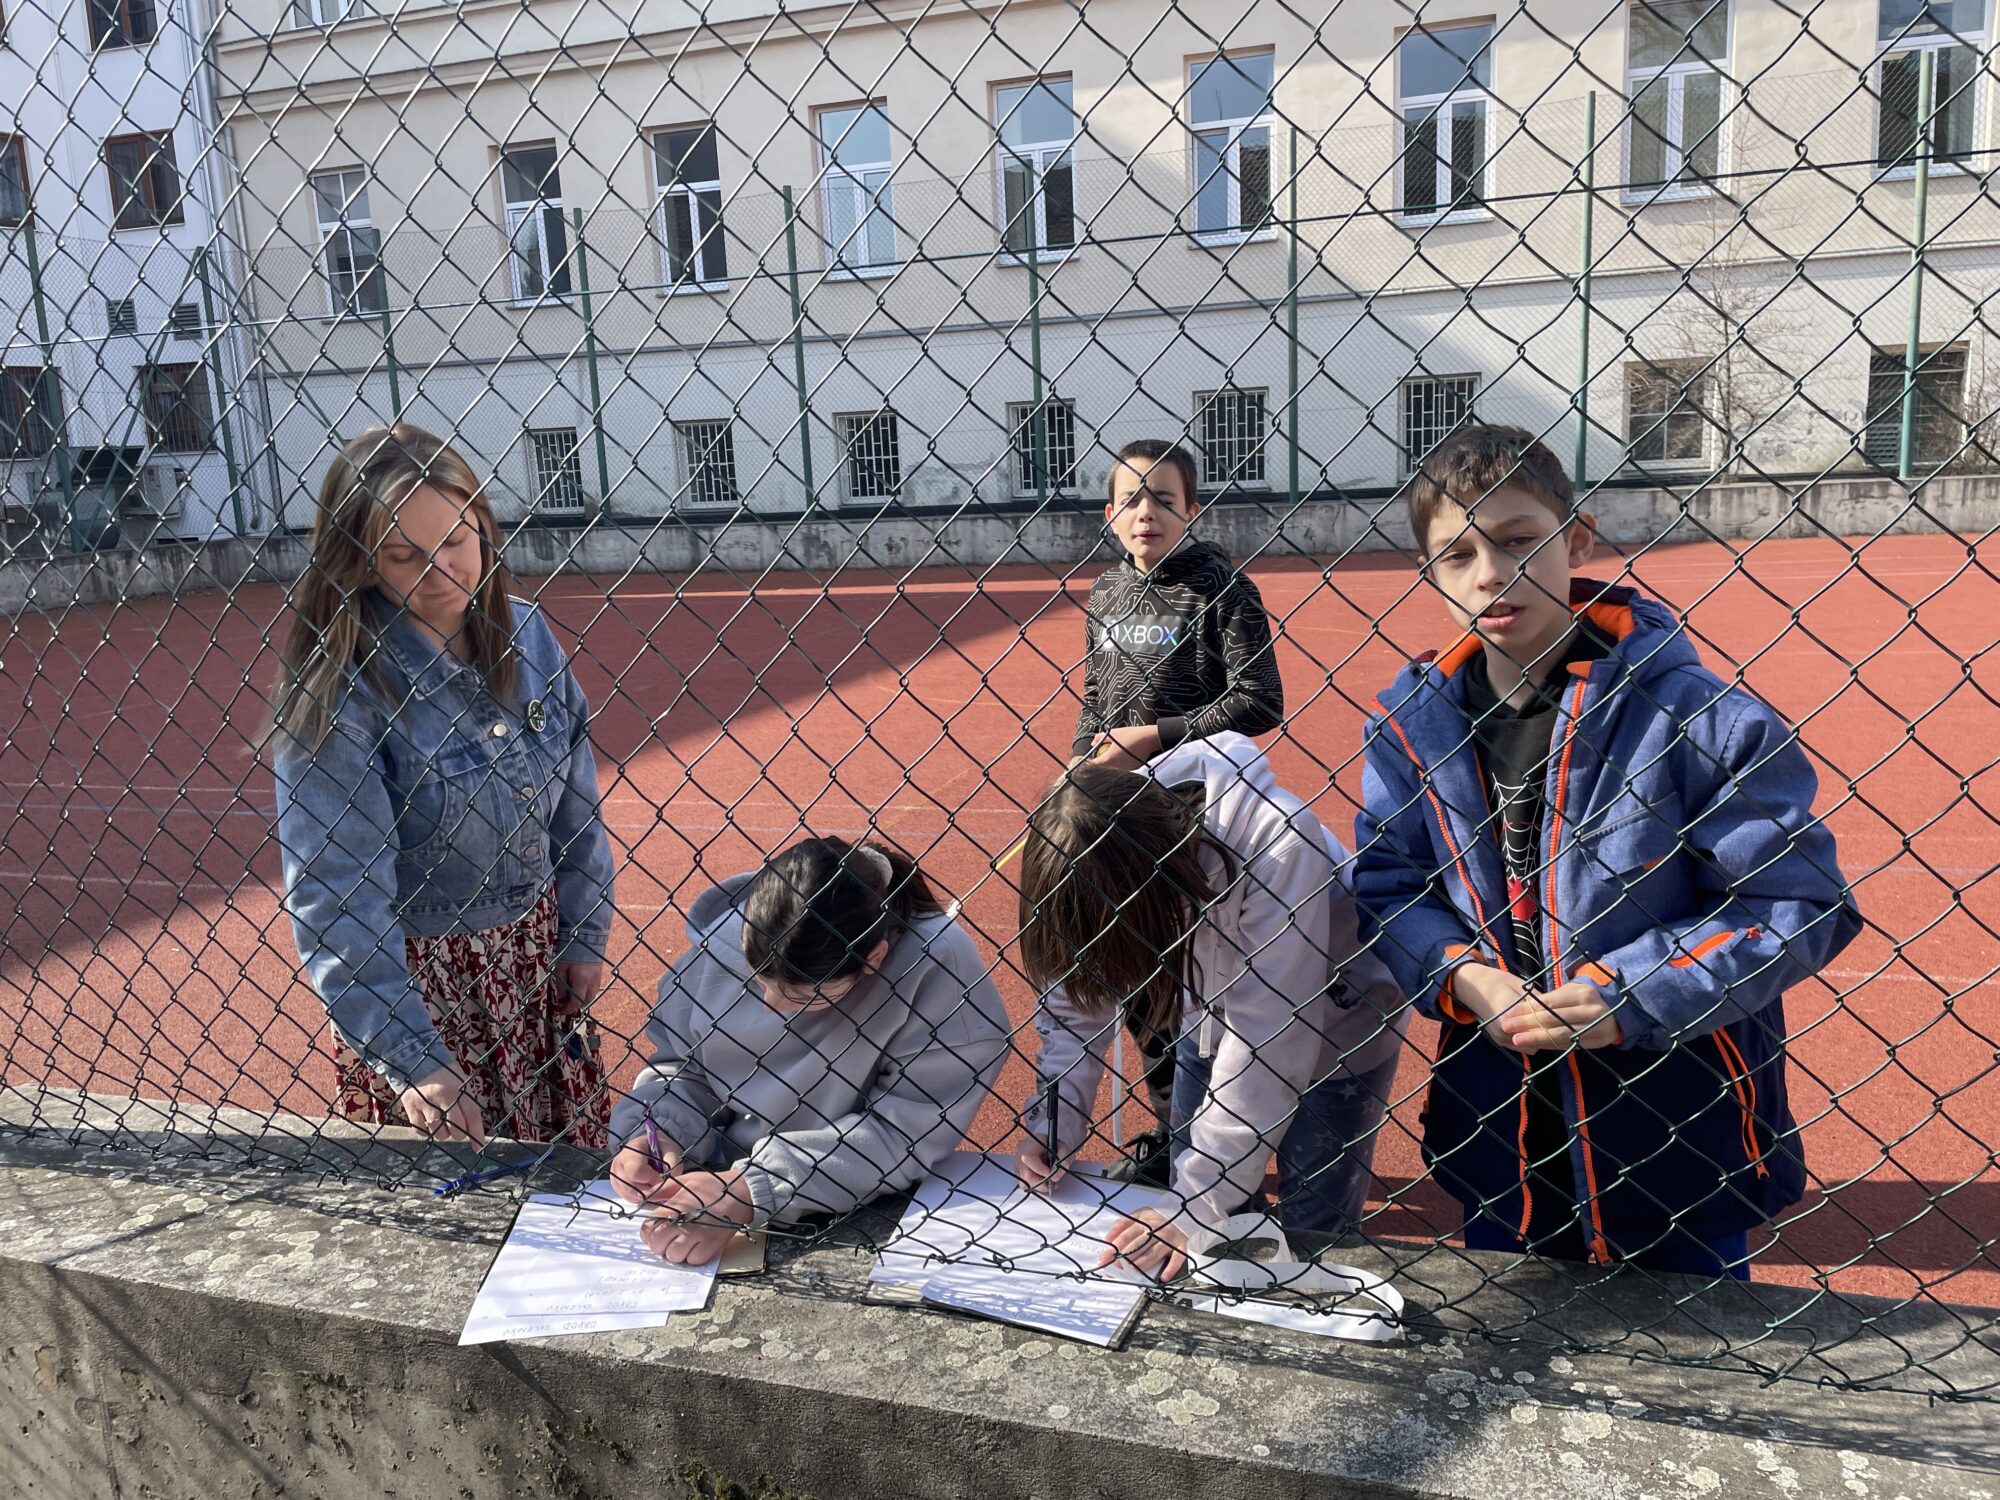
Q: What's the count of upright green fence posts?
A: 9